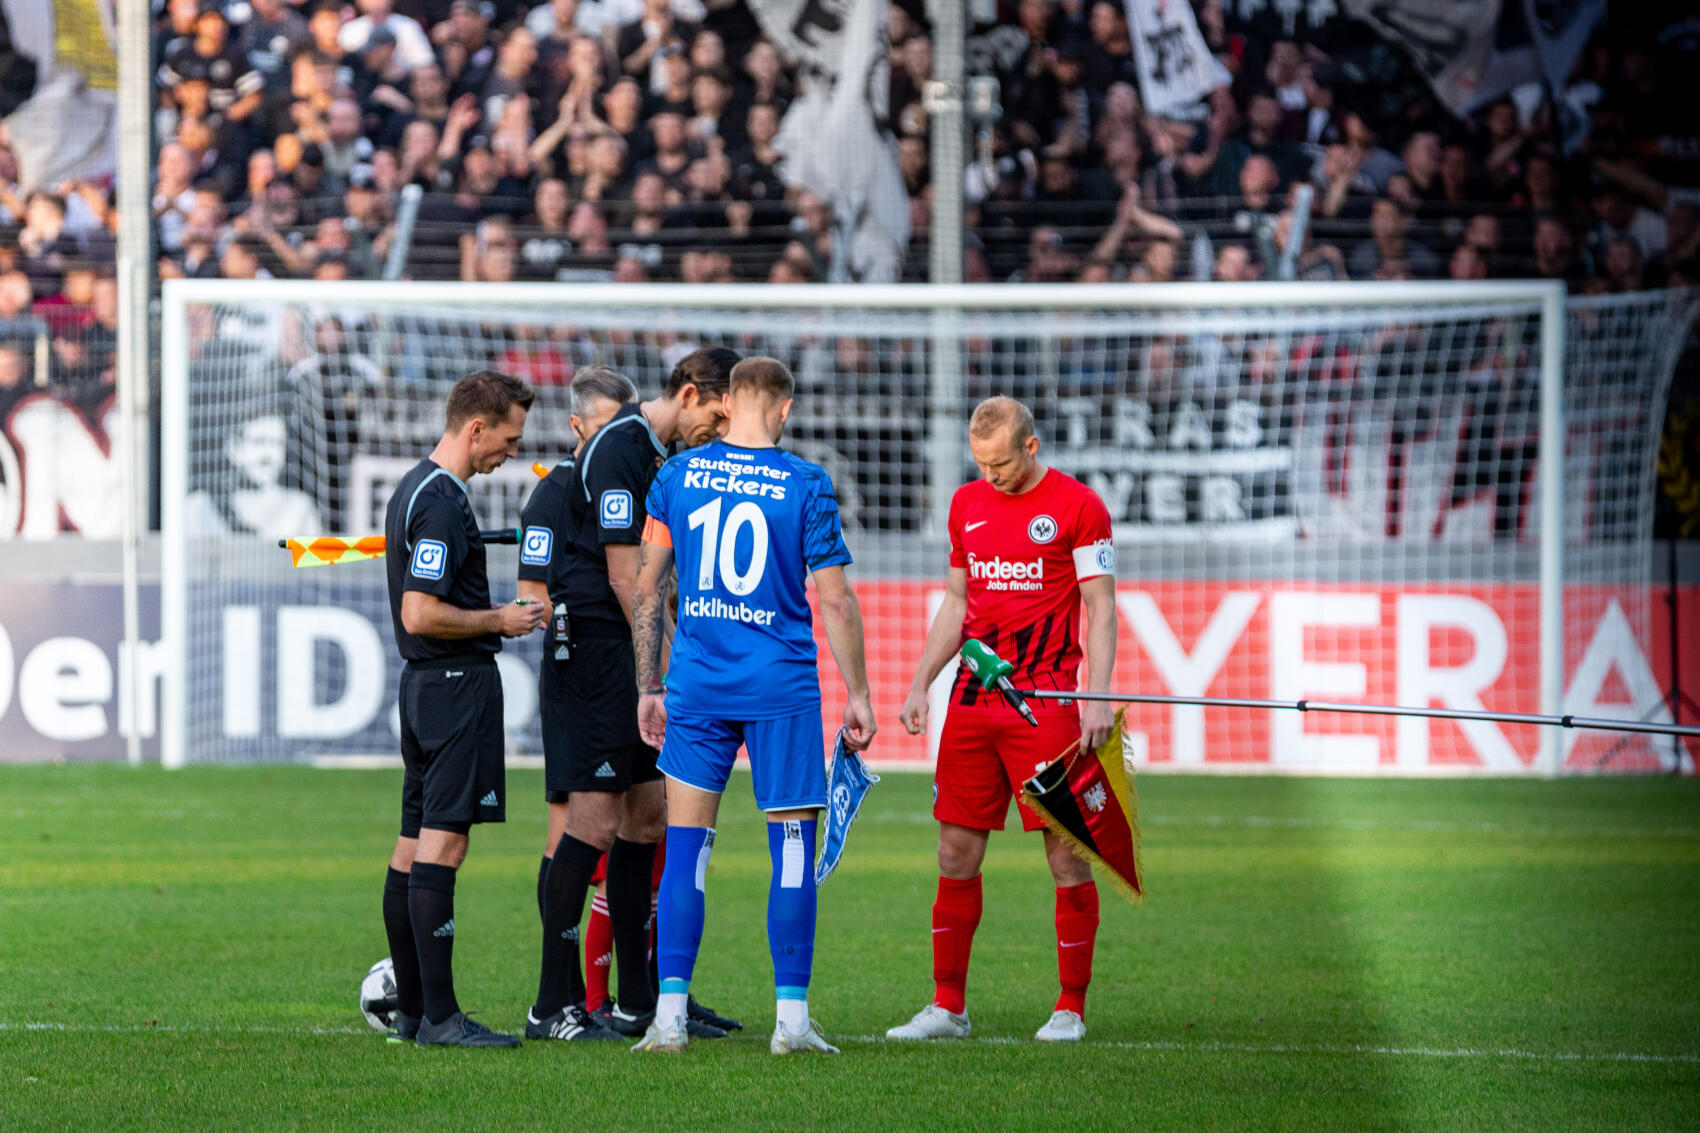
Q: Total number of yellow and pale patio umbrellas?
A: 0